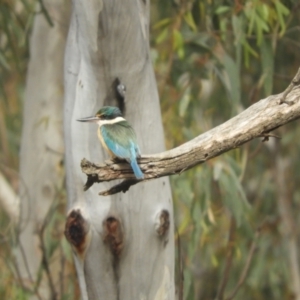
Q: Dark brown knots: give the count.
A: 3